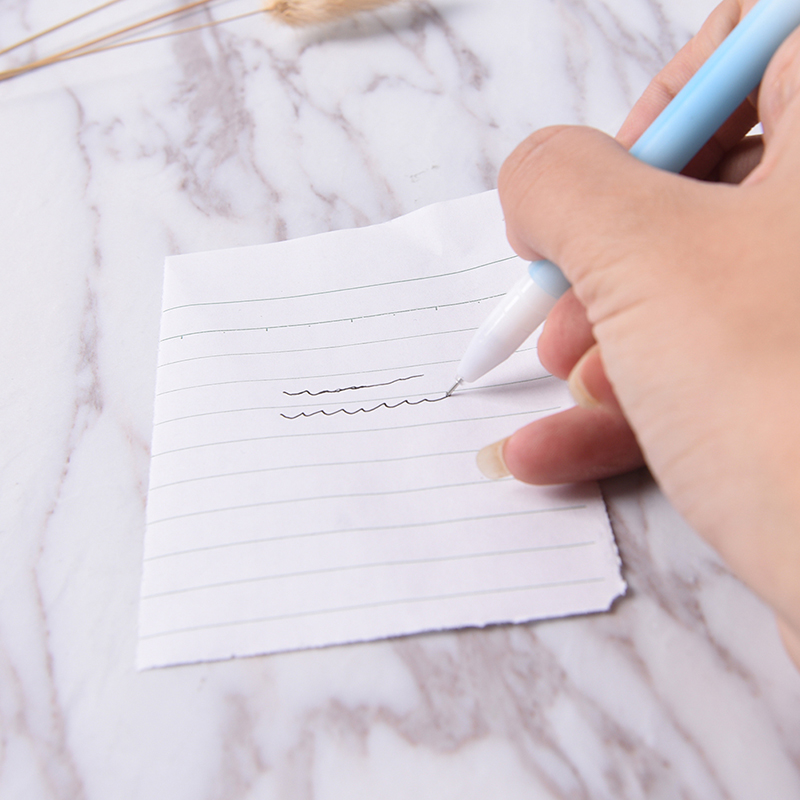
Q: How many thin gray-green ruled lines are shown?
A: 11